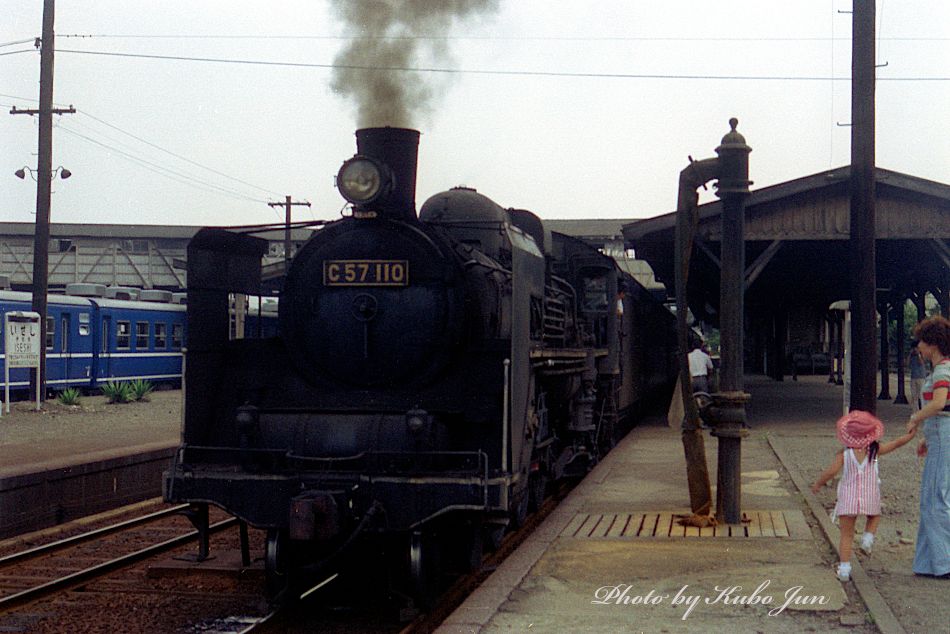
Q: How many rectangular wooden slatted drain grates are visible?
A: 1